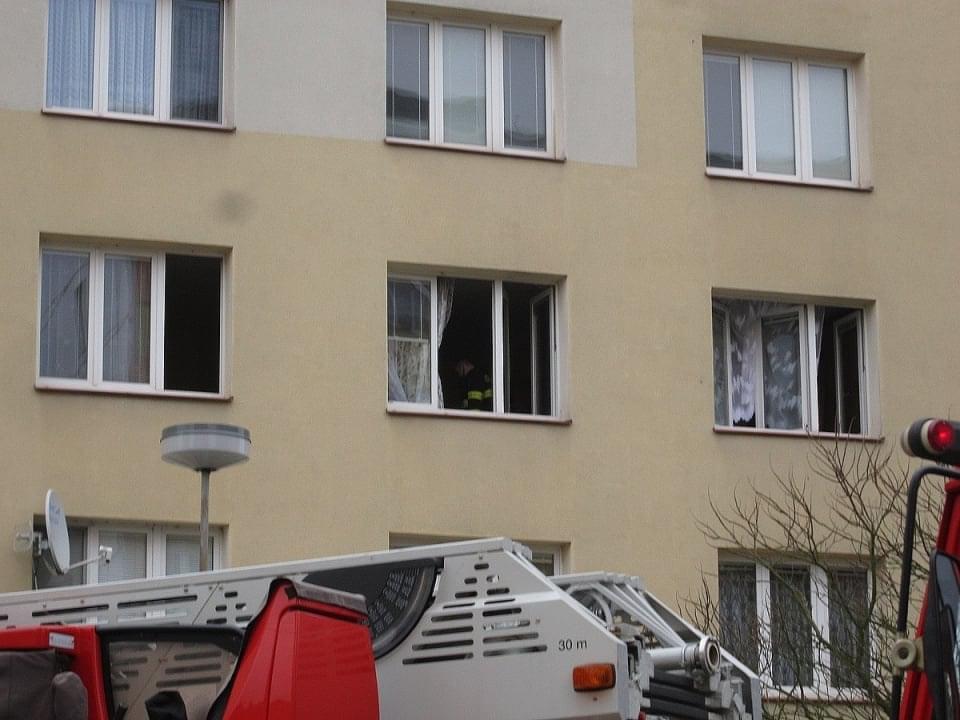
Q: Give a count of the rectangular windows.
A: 9